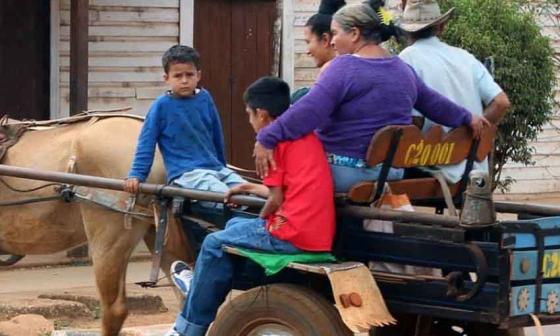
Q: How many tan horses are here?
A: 1